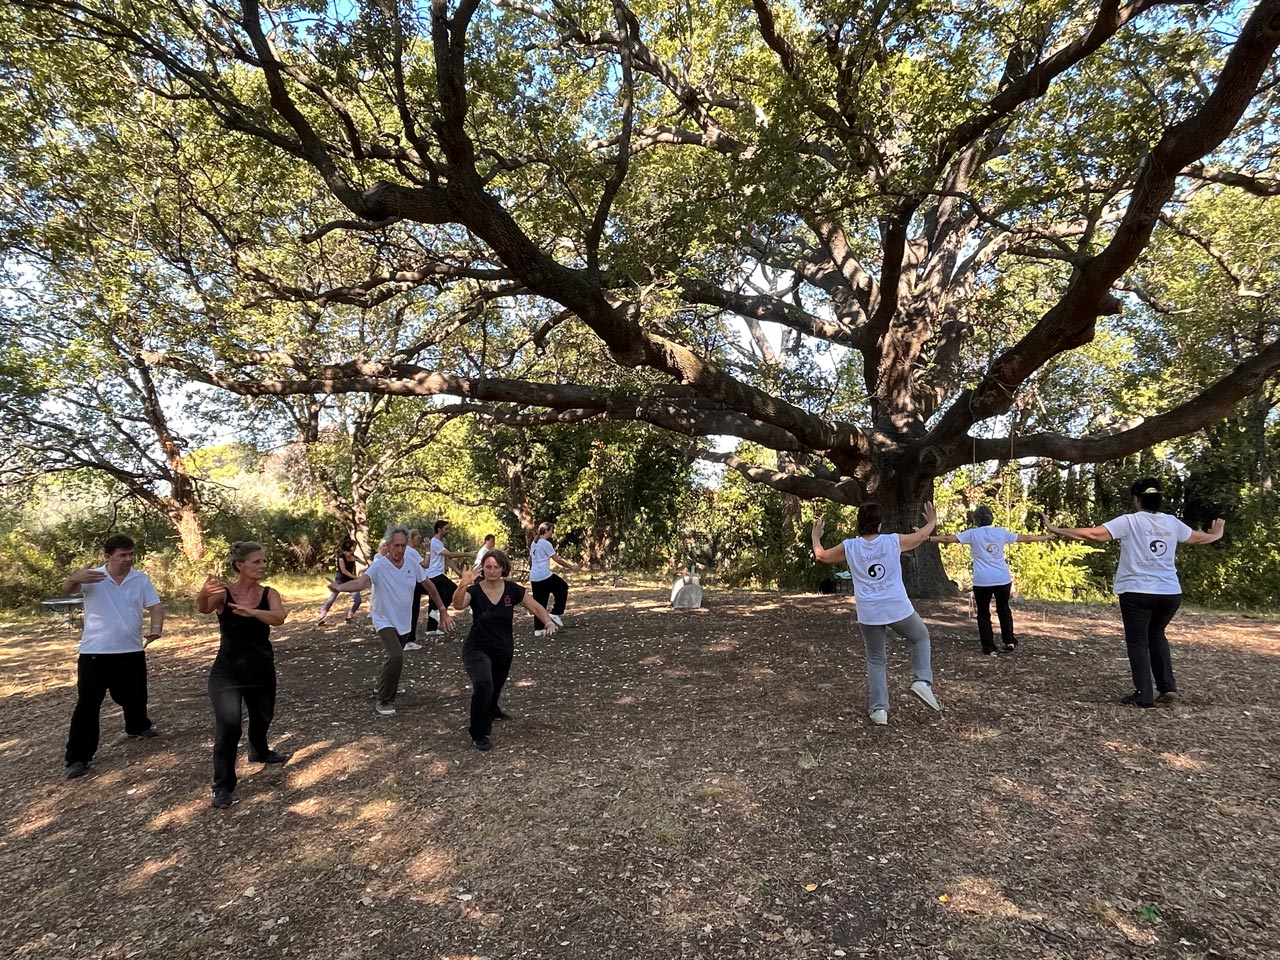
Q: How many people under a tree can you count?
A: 13